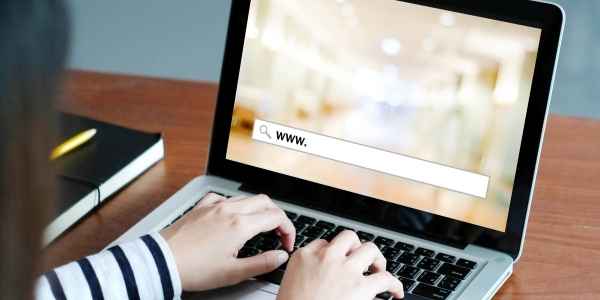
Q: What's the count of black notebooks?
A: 1